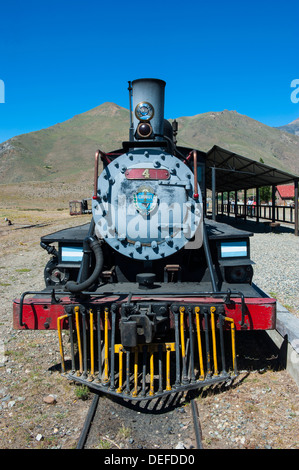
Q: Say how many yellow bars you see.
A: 12